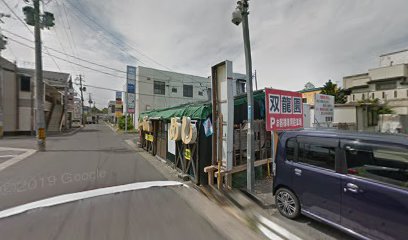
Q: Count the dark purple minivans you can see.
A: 1